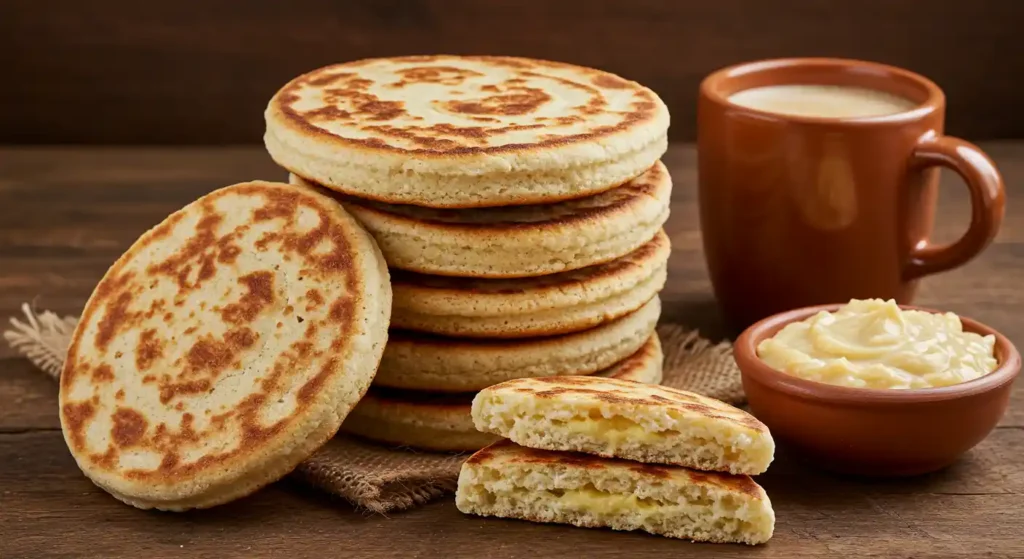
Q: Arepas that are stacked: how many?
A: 5